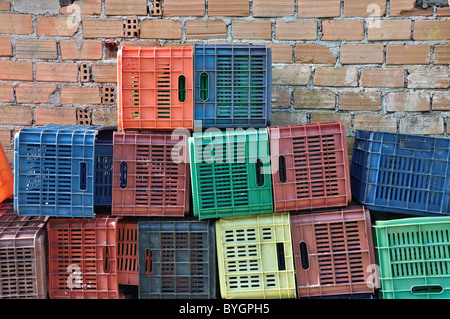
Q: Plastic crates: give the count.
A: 14